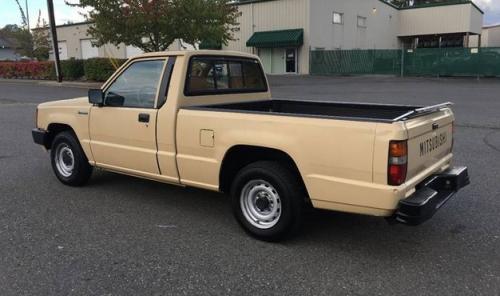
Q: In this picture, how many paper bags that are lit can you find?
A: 0